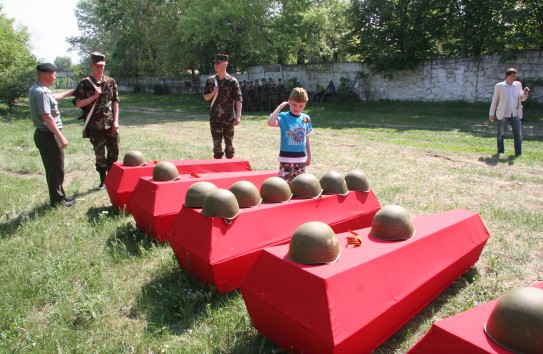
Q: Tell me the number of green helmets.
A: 12